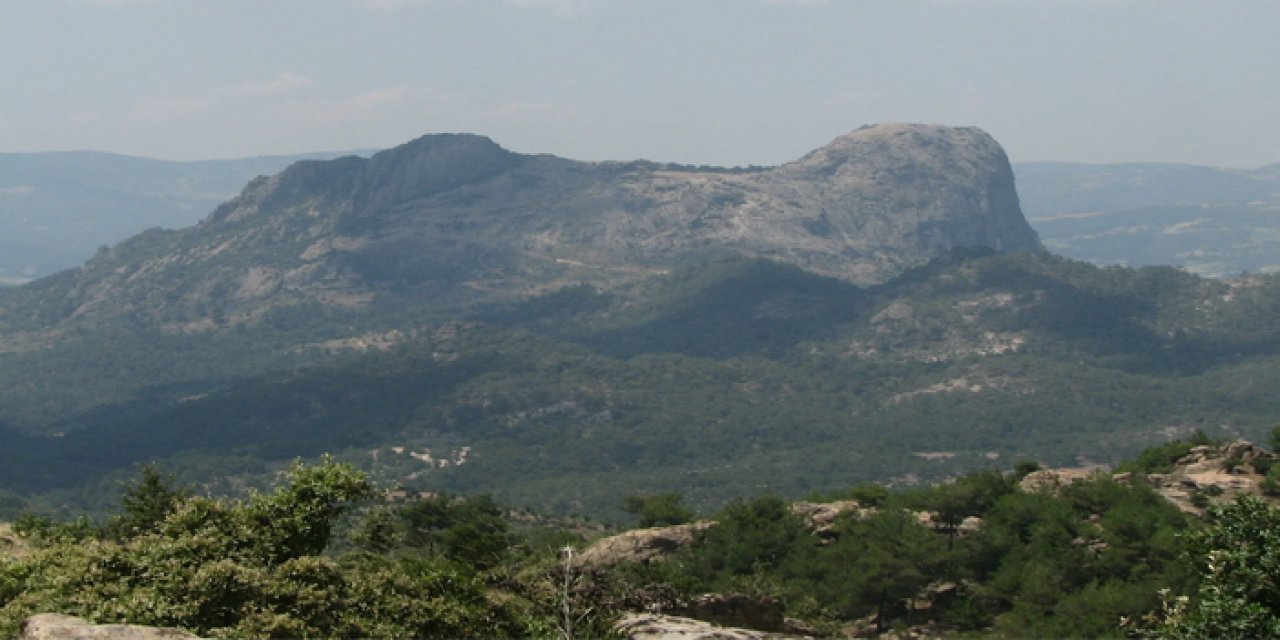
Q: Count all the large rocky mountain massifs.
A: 1